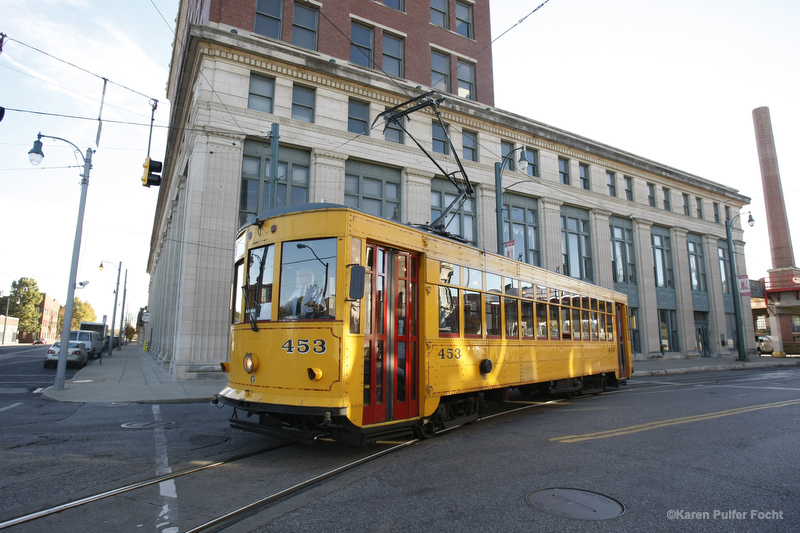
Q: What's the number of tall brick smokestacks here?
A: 1